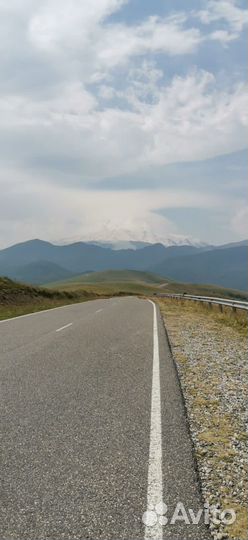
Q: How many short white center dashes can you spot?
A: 2